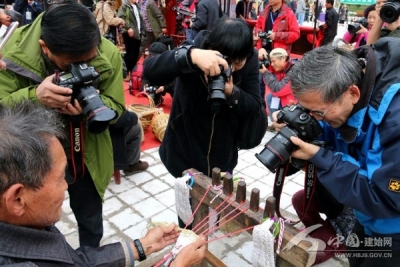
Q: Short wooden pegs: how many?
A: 5